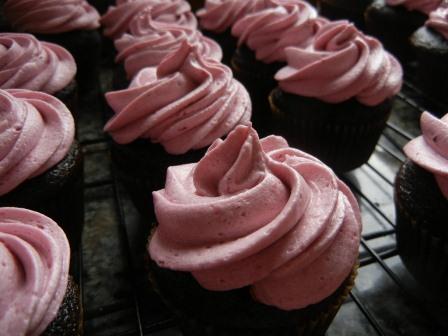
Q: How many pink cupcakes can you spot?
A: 14